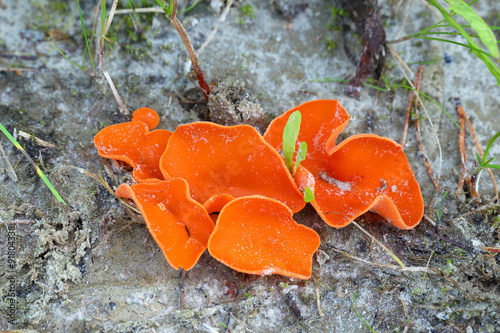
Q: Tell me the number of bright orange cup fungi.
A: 6